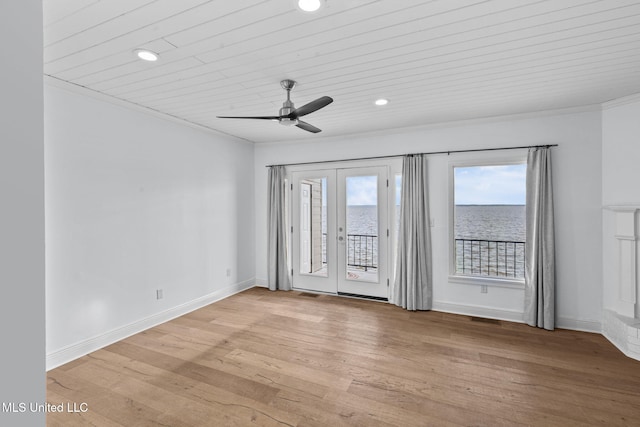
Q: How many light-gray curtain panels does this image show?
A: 3